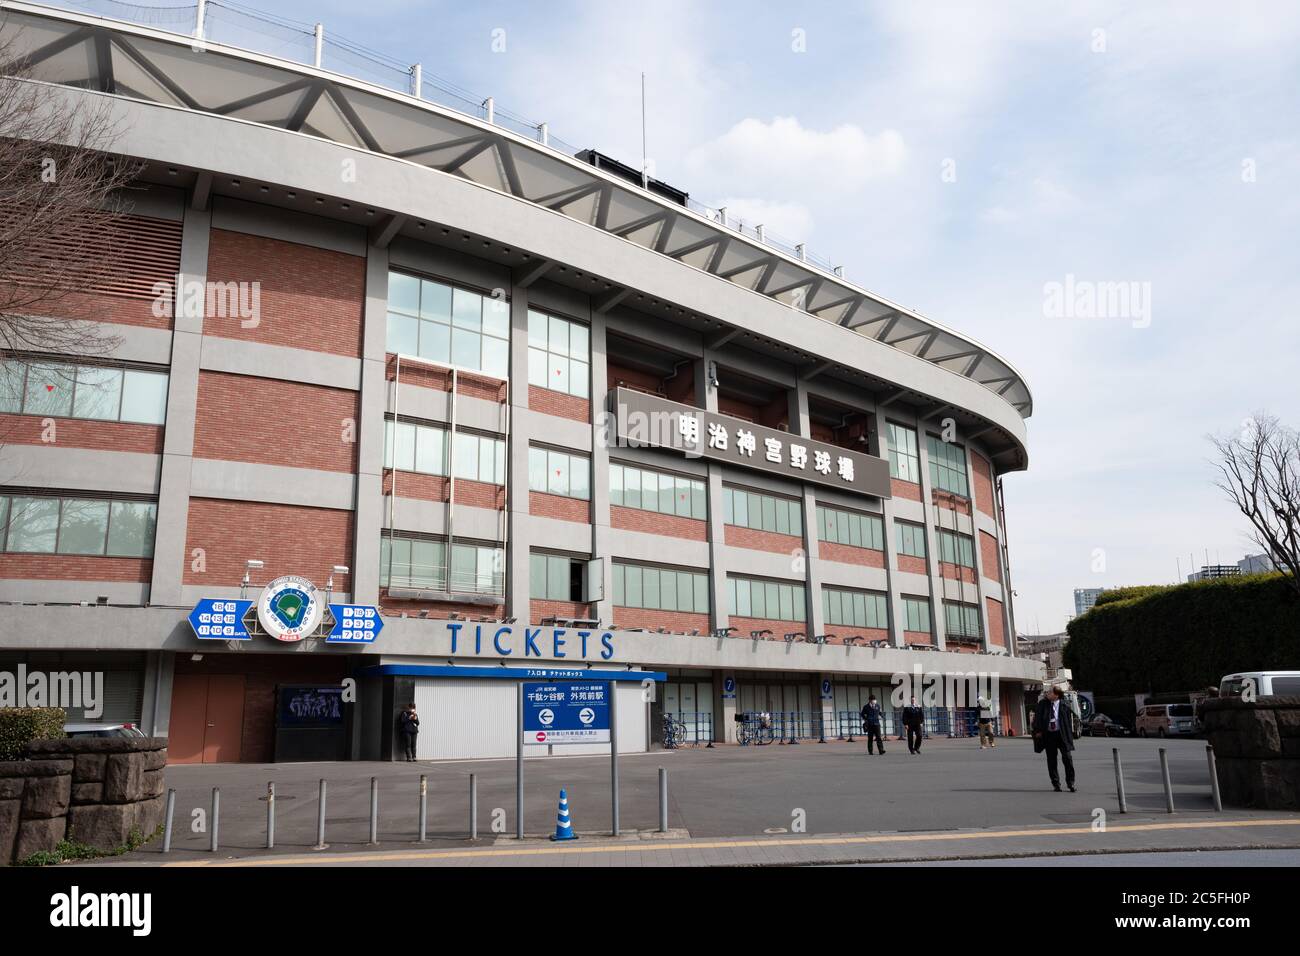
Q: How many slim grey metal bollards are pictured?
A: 11